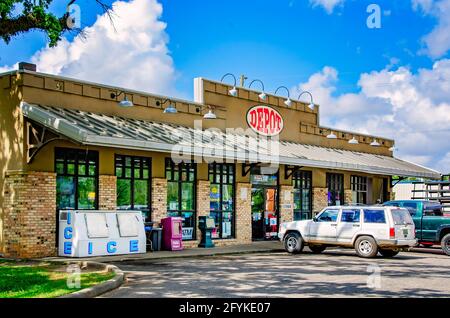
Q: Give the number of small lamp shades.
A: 11